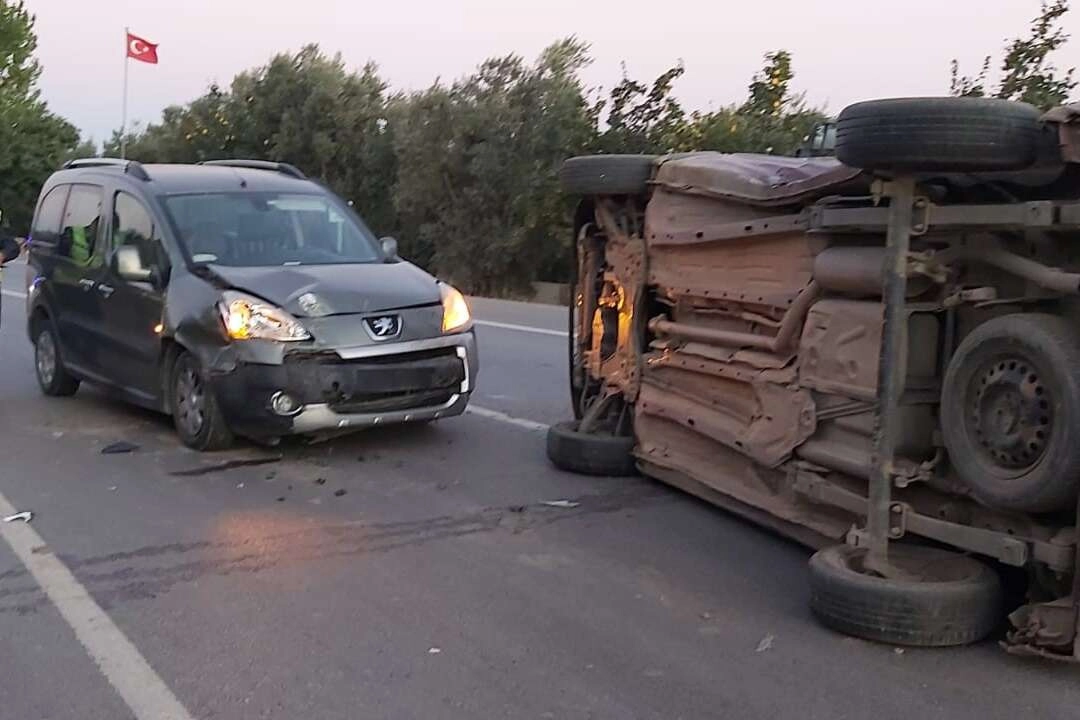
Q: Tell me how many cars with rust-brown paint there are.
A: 1